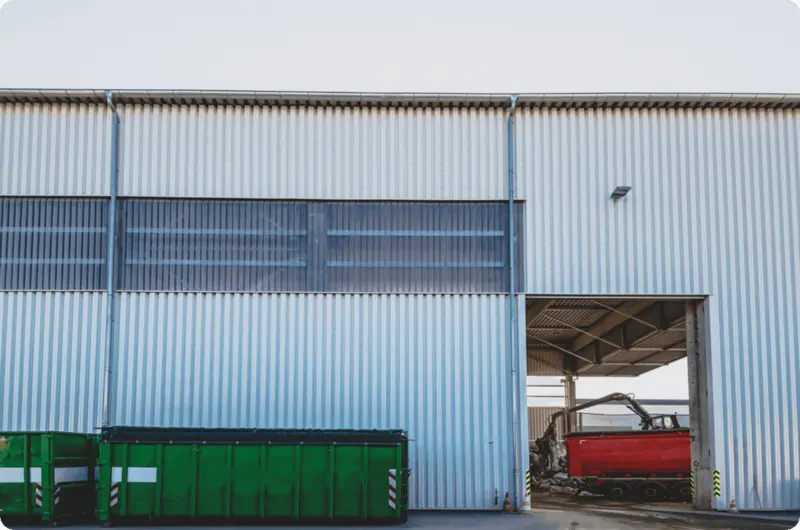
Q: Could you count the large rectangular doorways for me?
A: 1